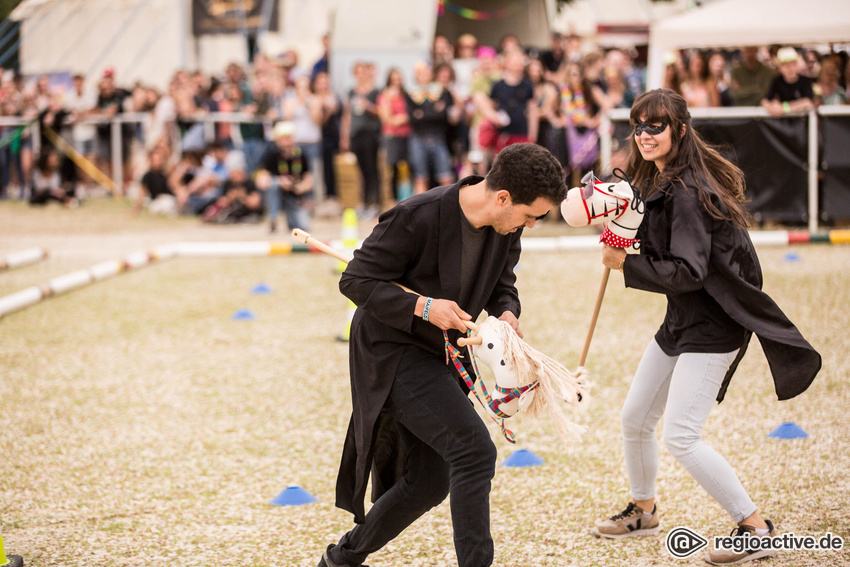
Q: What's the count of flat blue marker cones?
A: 6